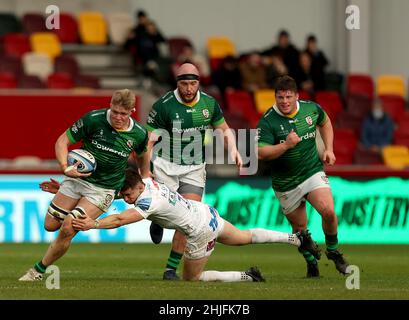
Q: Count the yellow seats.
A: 6